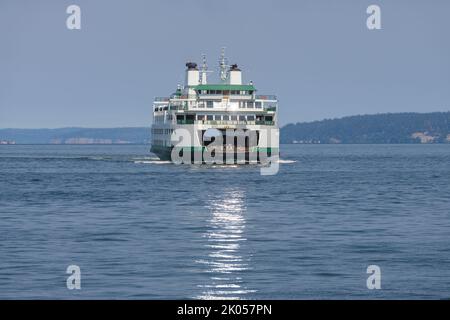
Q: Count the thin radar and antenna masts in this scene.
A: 2